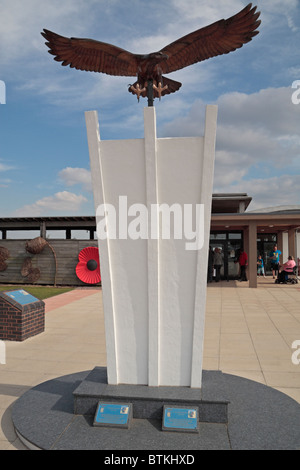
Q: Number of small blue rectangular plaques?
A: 3